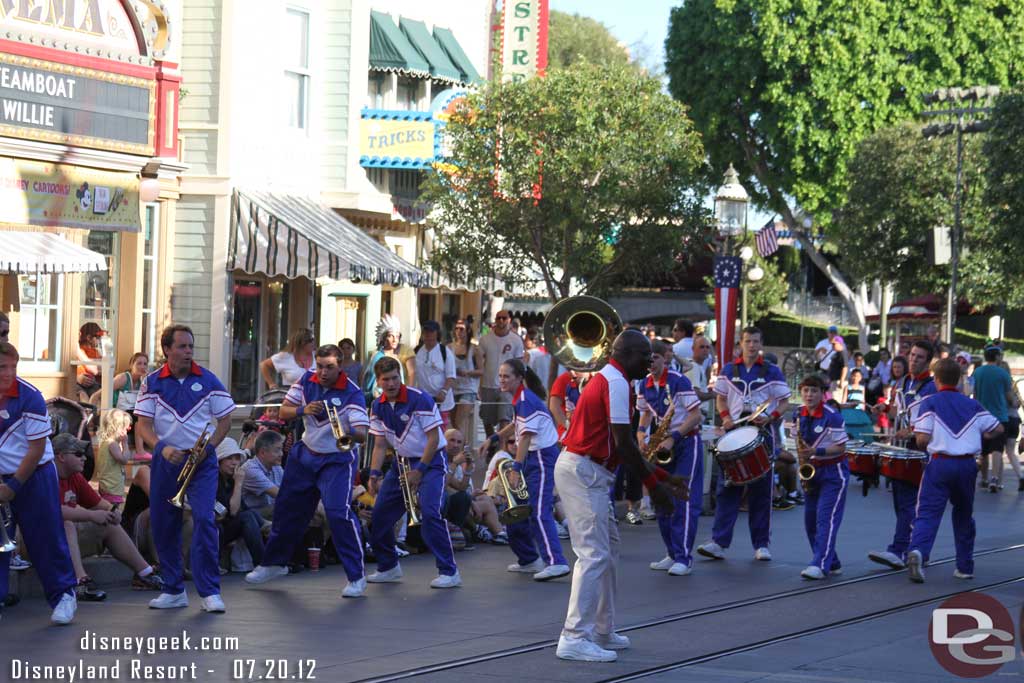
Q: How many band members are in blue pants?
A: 10